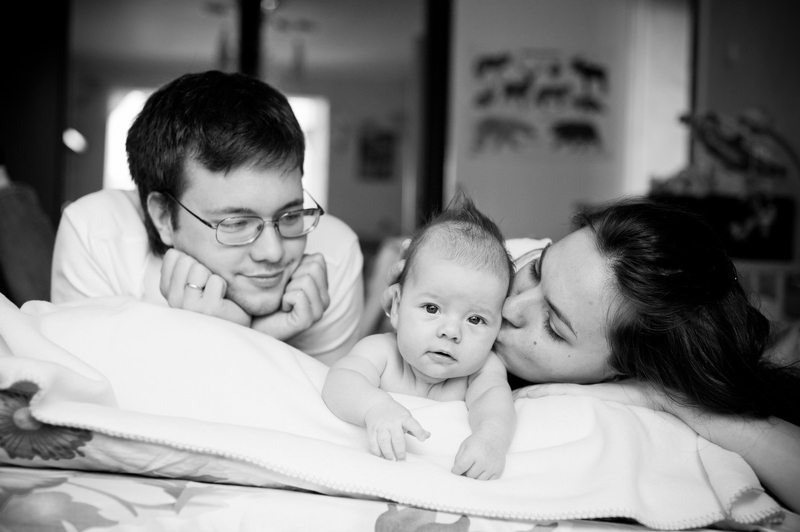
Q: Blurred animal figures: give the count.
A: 9